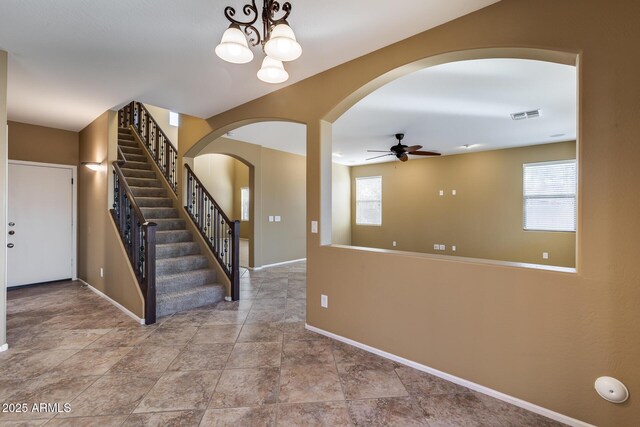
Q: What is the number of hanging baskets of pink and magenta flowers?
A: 0